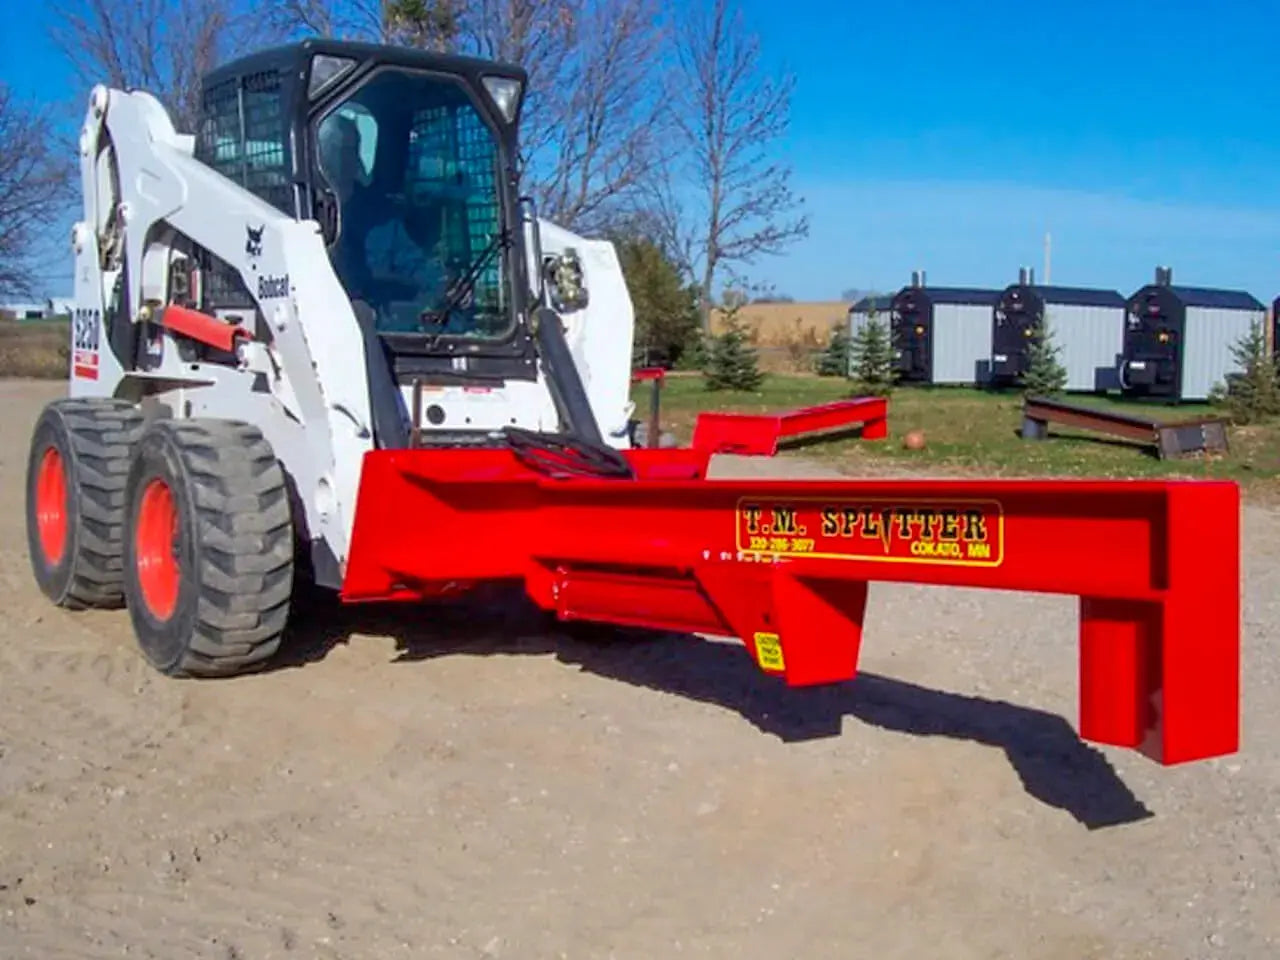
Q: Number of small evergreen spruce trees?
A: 5